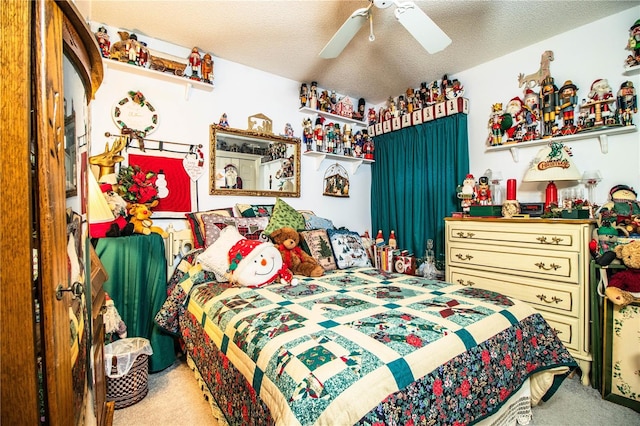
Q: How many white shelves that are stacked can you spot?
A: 2